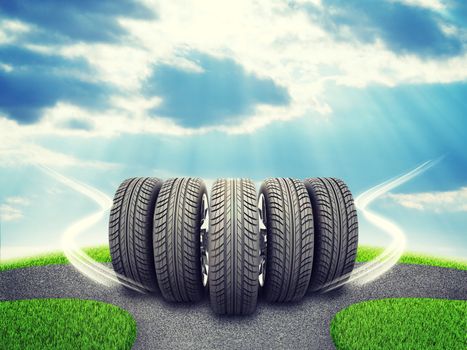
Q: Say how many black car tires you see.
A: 5